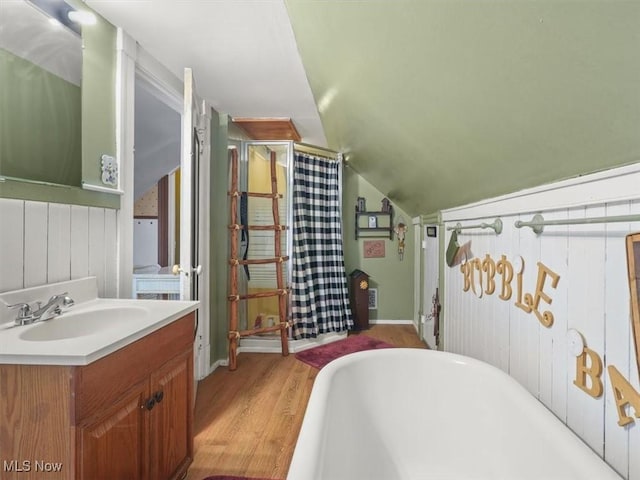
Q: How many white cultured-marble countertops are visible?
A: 1